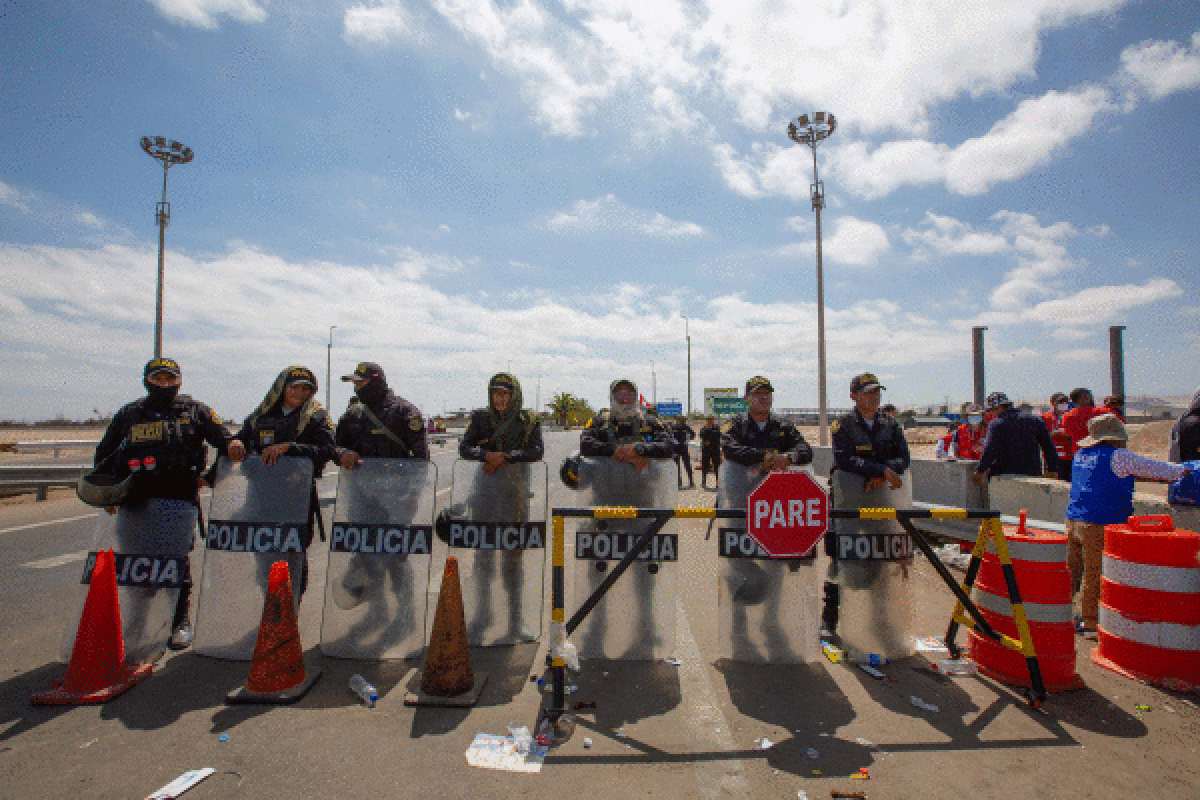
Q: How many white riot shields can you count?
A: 7